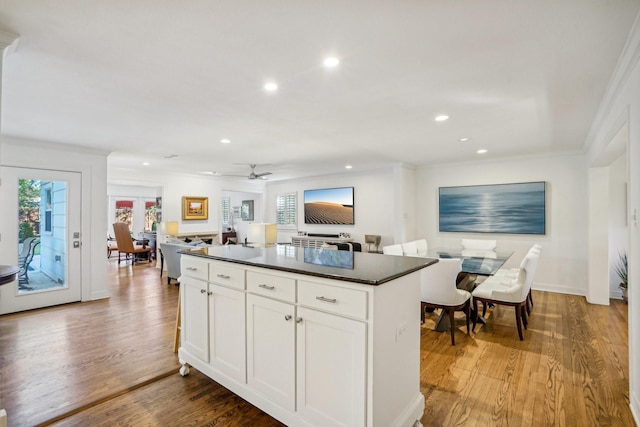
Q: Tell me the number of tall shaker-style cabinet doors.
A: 4